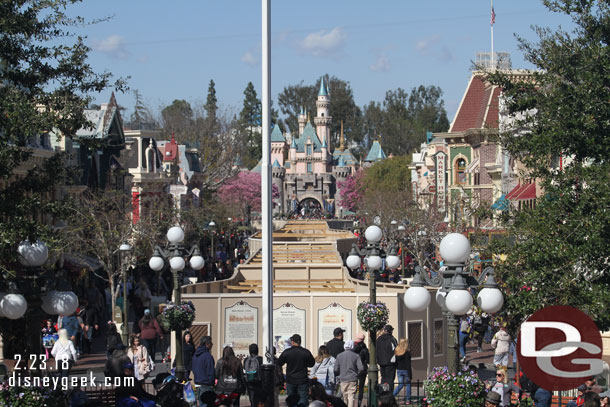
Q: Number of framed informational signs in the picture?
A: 3